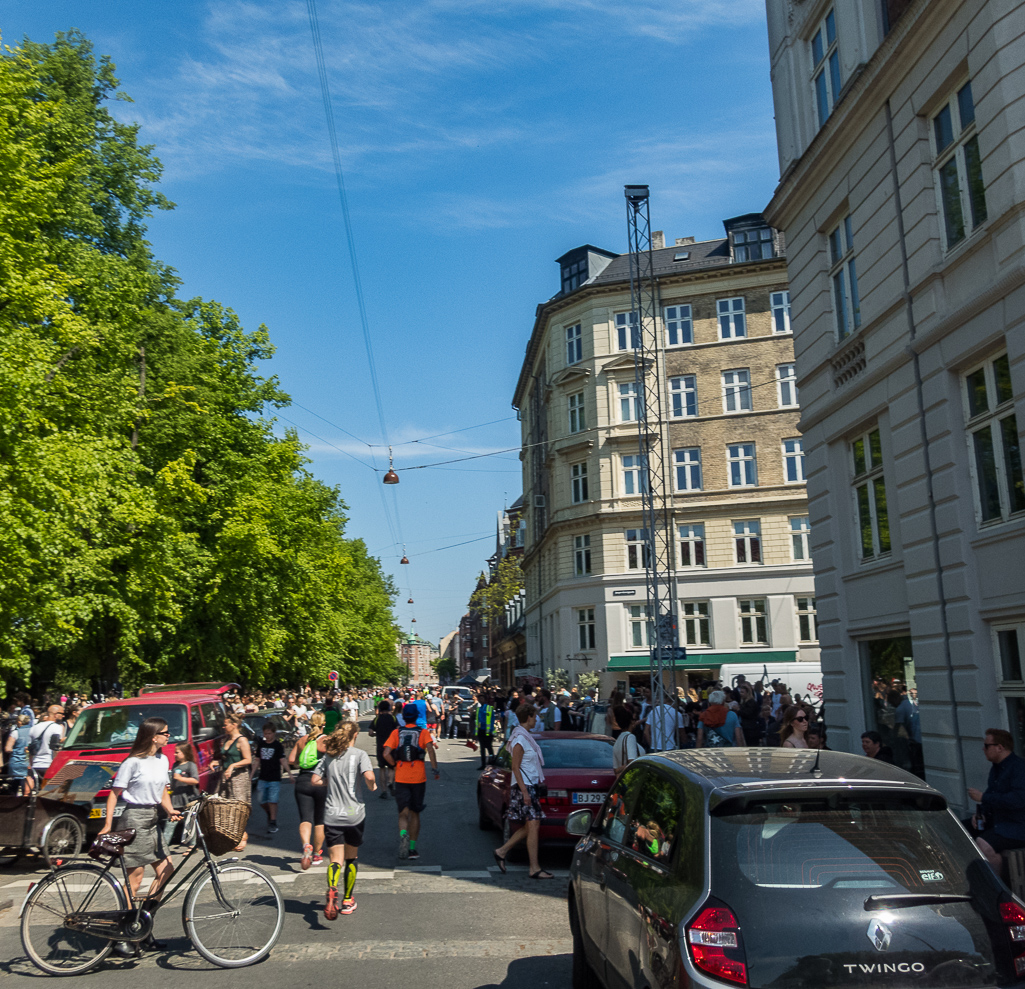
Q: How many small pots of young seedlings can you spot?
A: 0